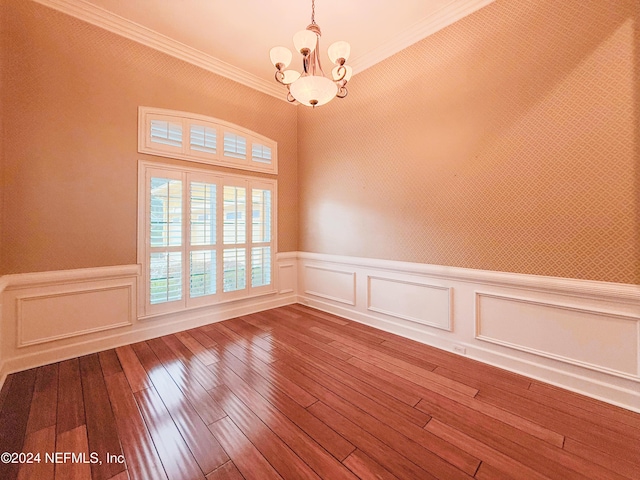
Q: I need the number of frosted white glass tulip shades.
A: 5